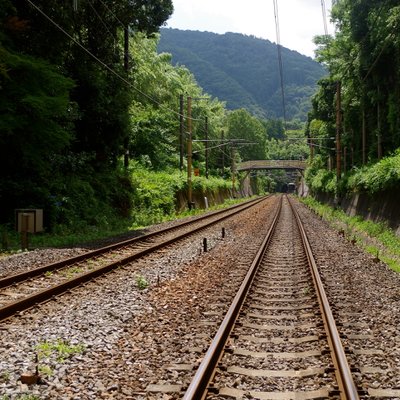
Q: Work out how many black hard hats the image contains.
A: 0